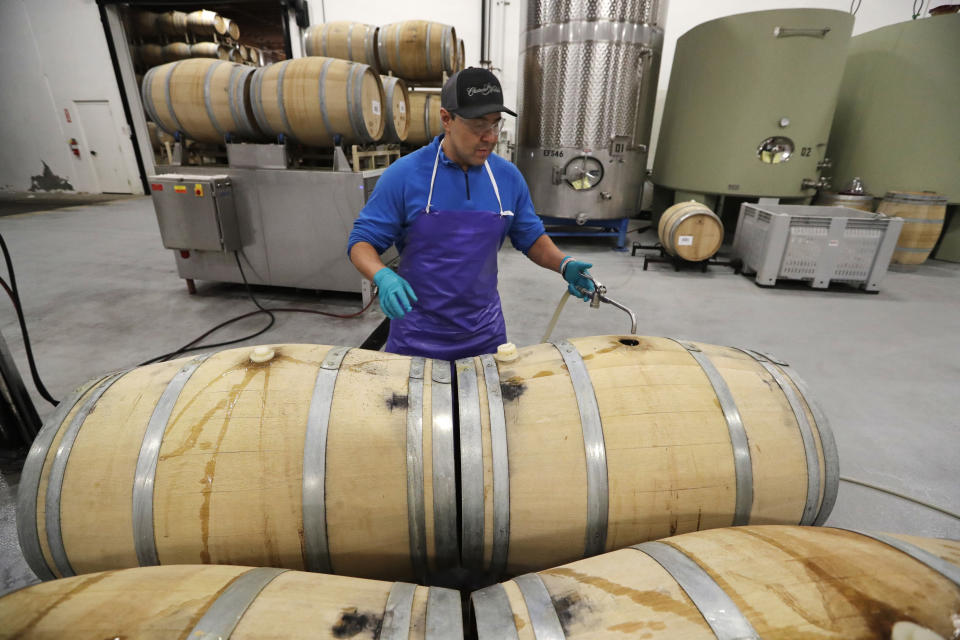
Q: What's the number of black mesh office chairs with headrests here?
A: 0